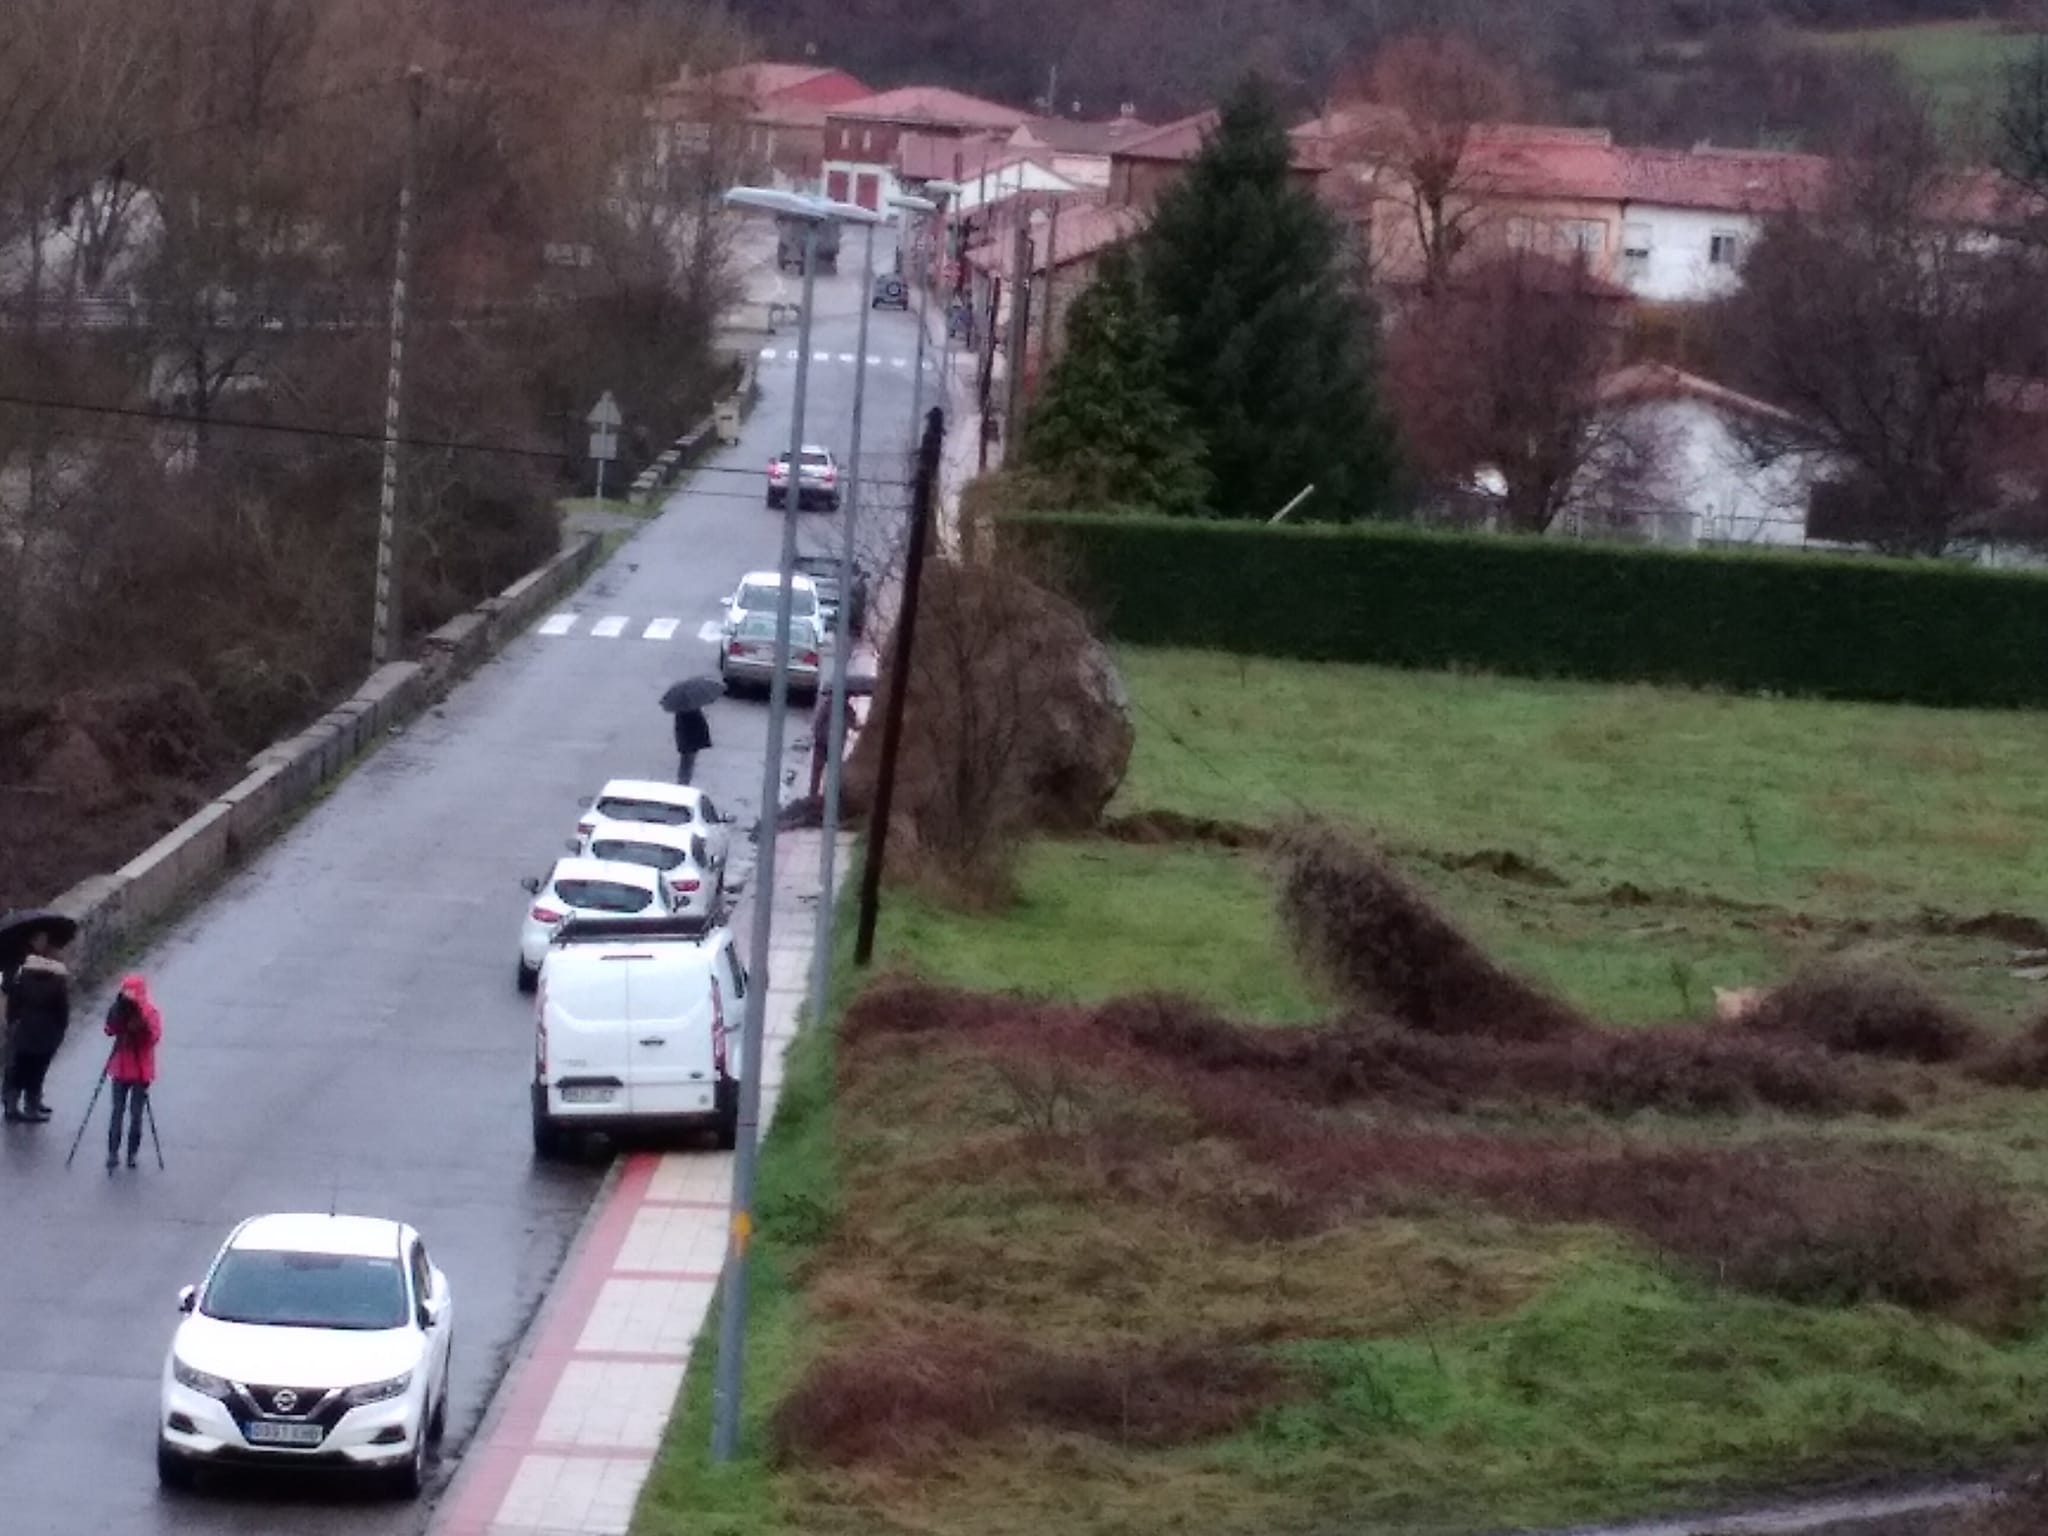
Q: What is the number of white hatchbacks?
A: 3